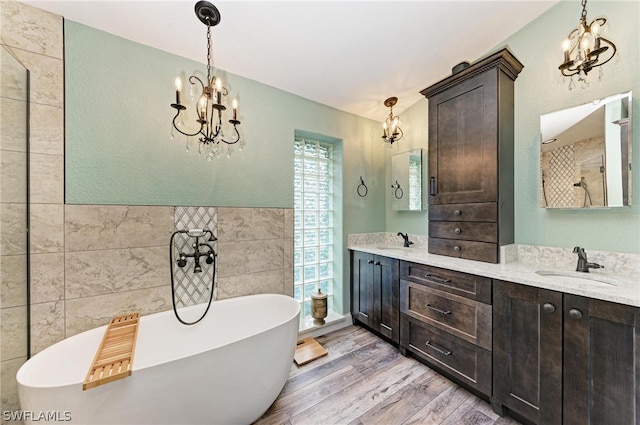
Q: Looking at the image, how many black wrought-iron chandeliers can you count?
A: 3